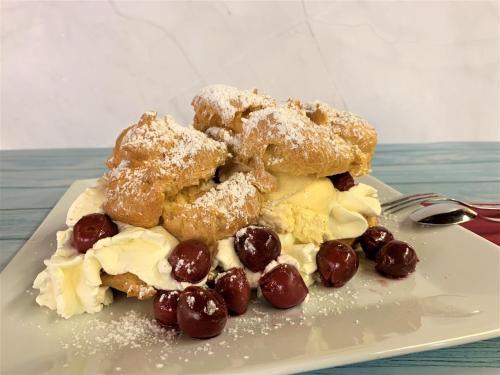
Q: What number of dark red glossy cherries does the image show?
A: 11